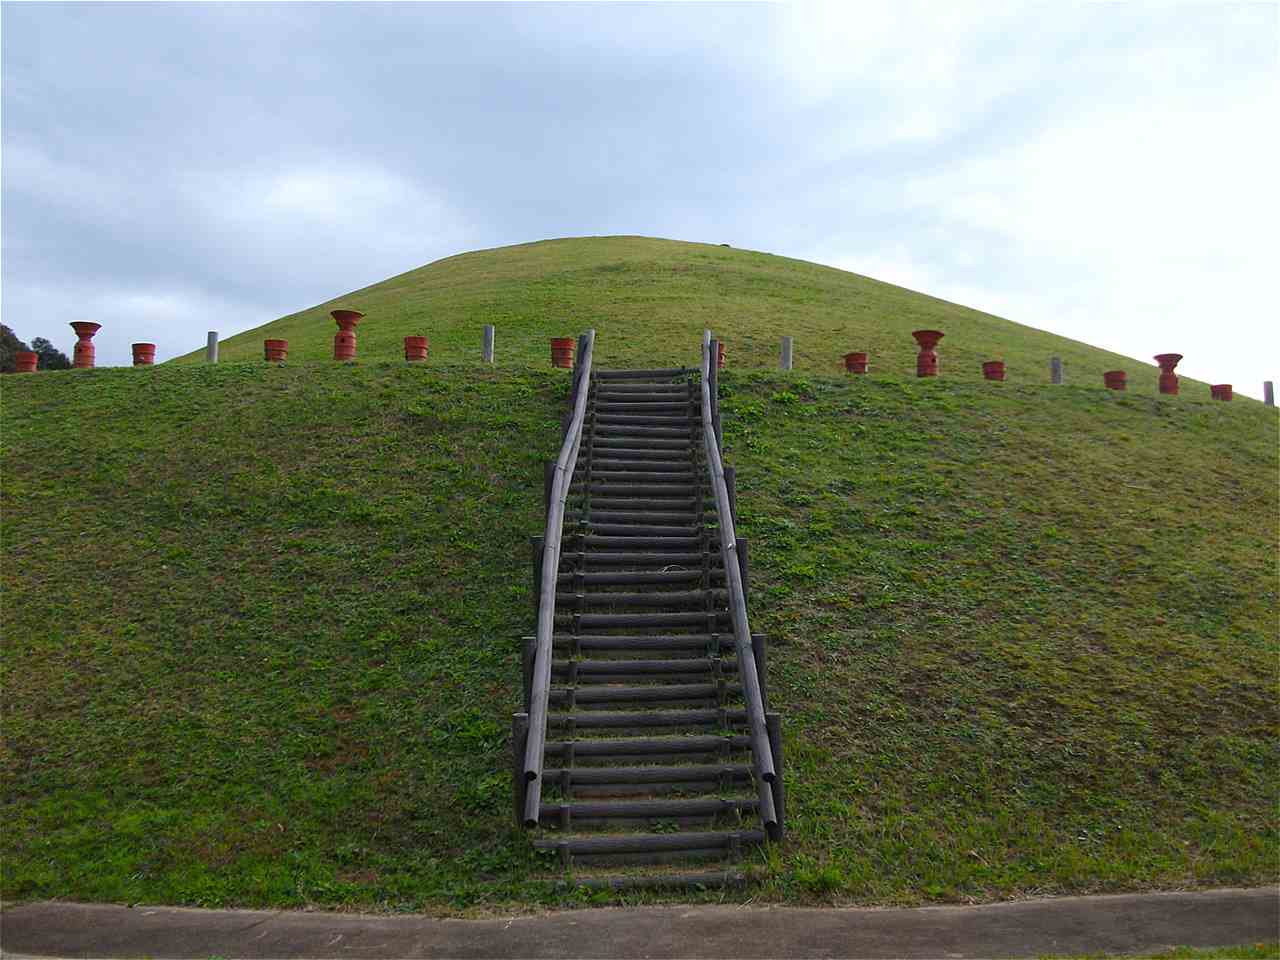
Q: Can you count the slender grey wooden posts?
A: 5